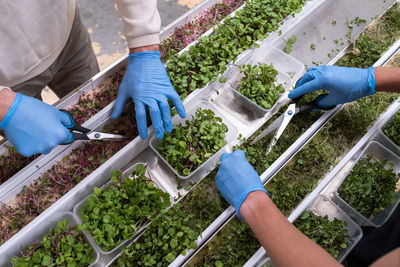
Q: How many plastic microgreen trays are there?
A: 7